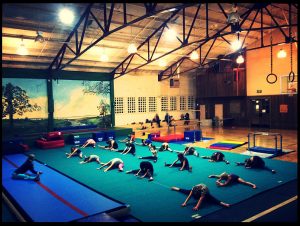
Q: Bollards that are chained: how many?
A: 0